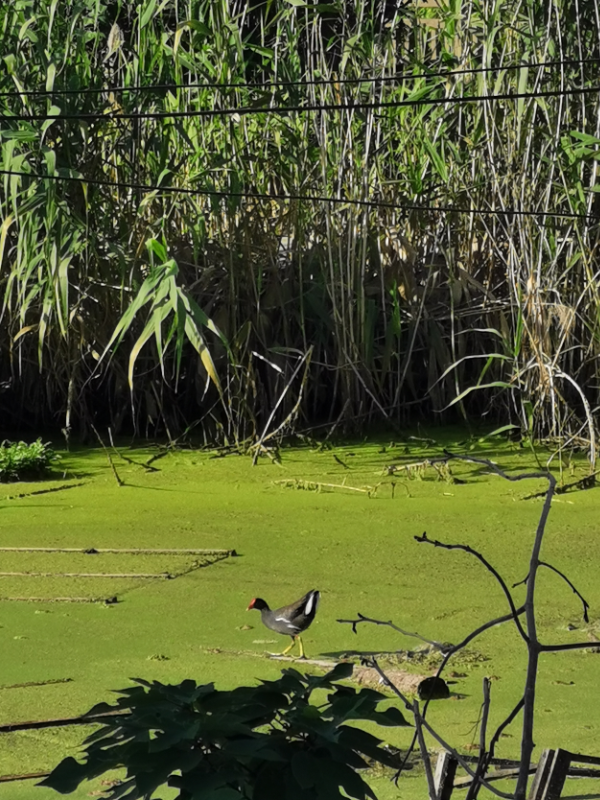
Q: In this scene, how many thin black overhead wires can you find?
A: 3